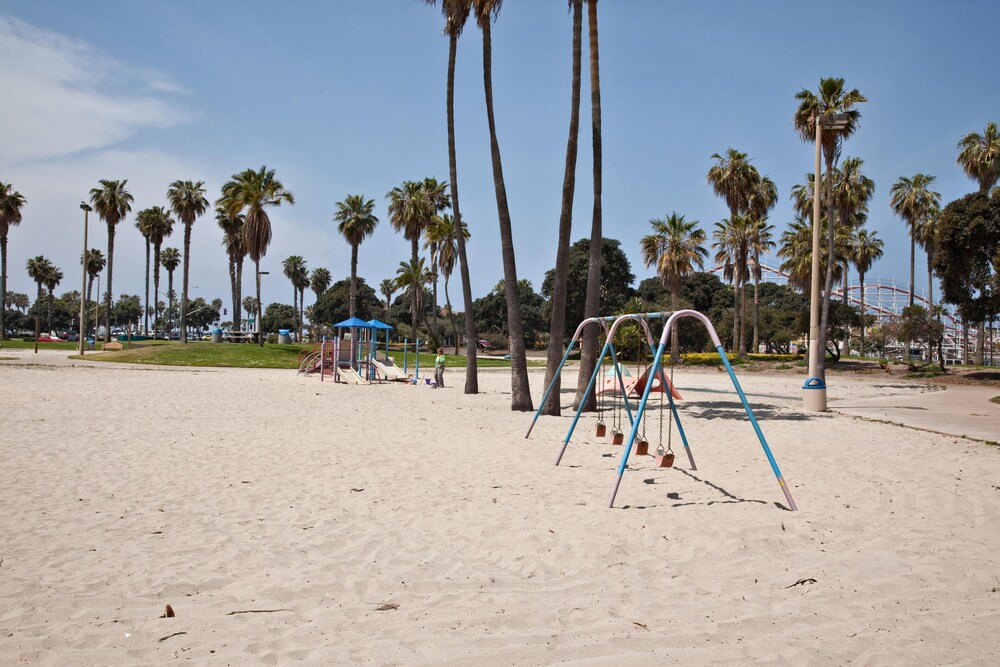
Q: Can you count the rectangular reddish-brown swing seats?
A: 4